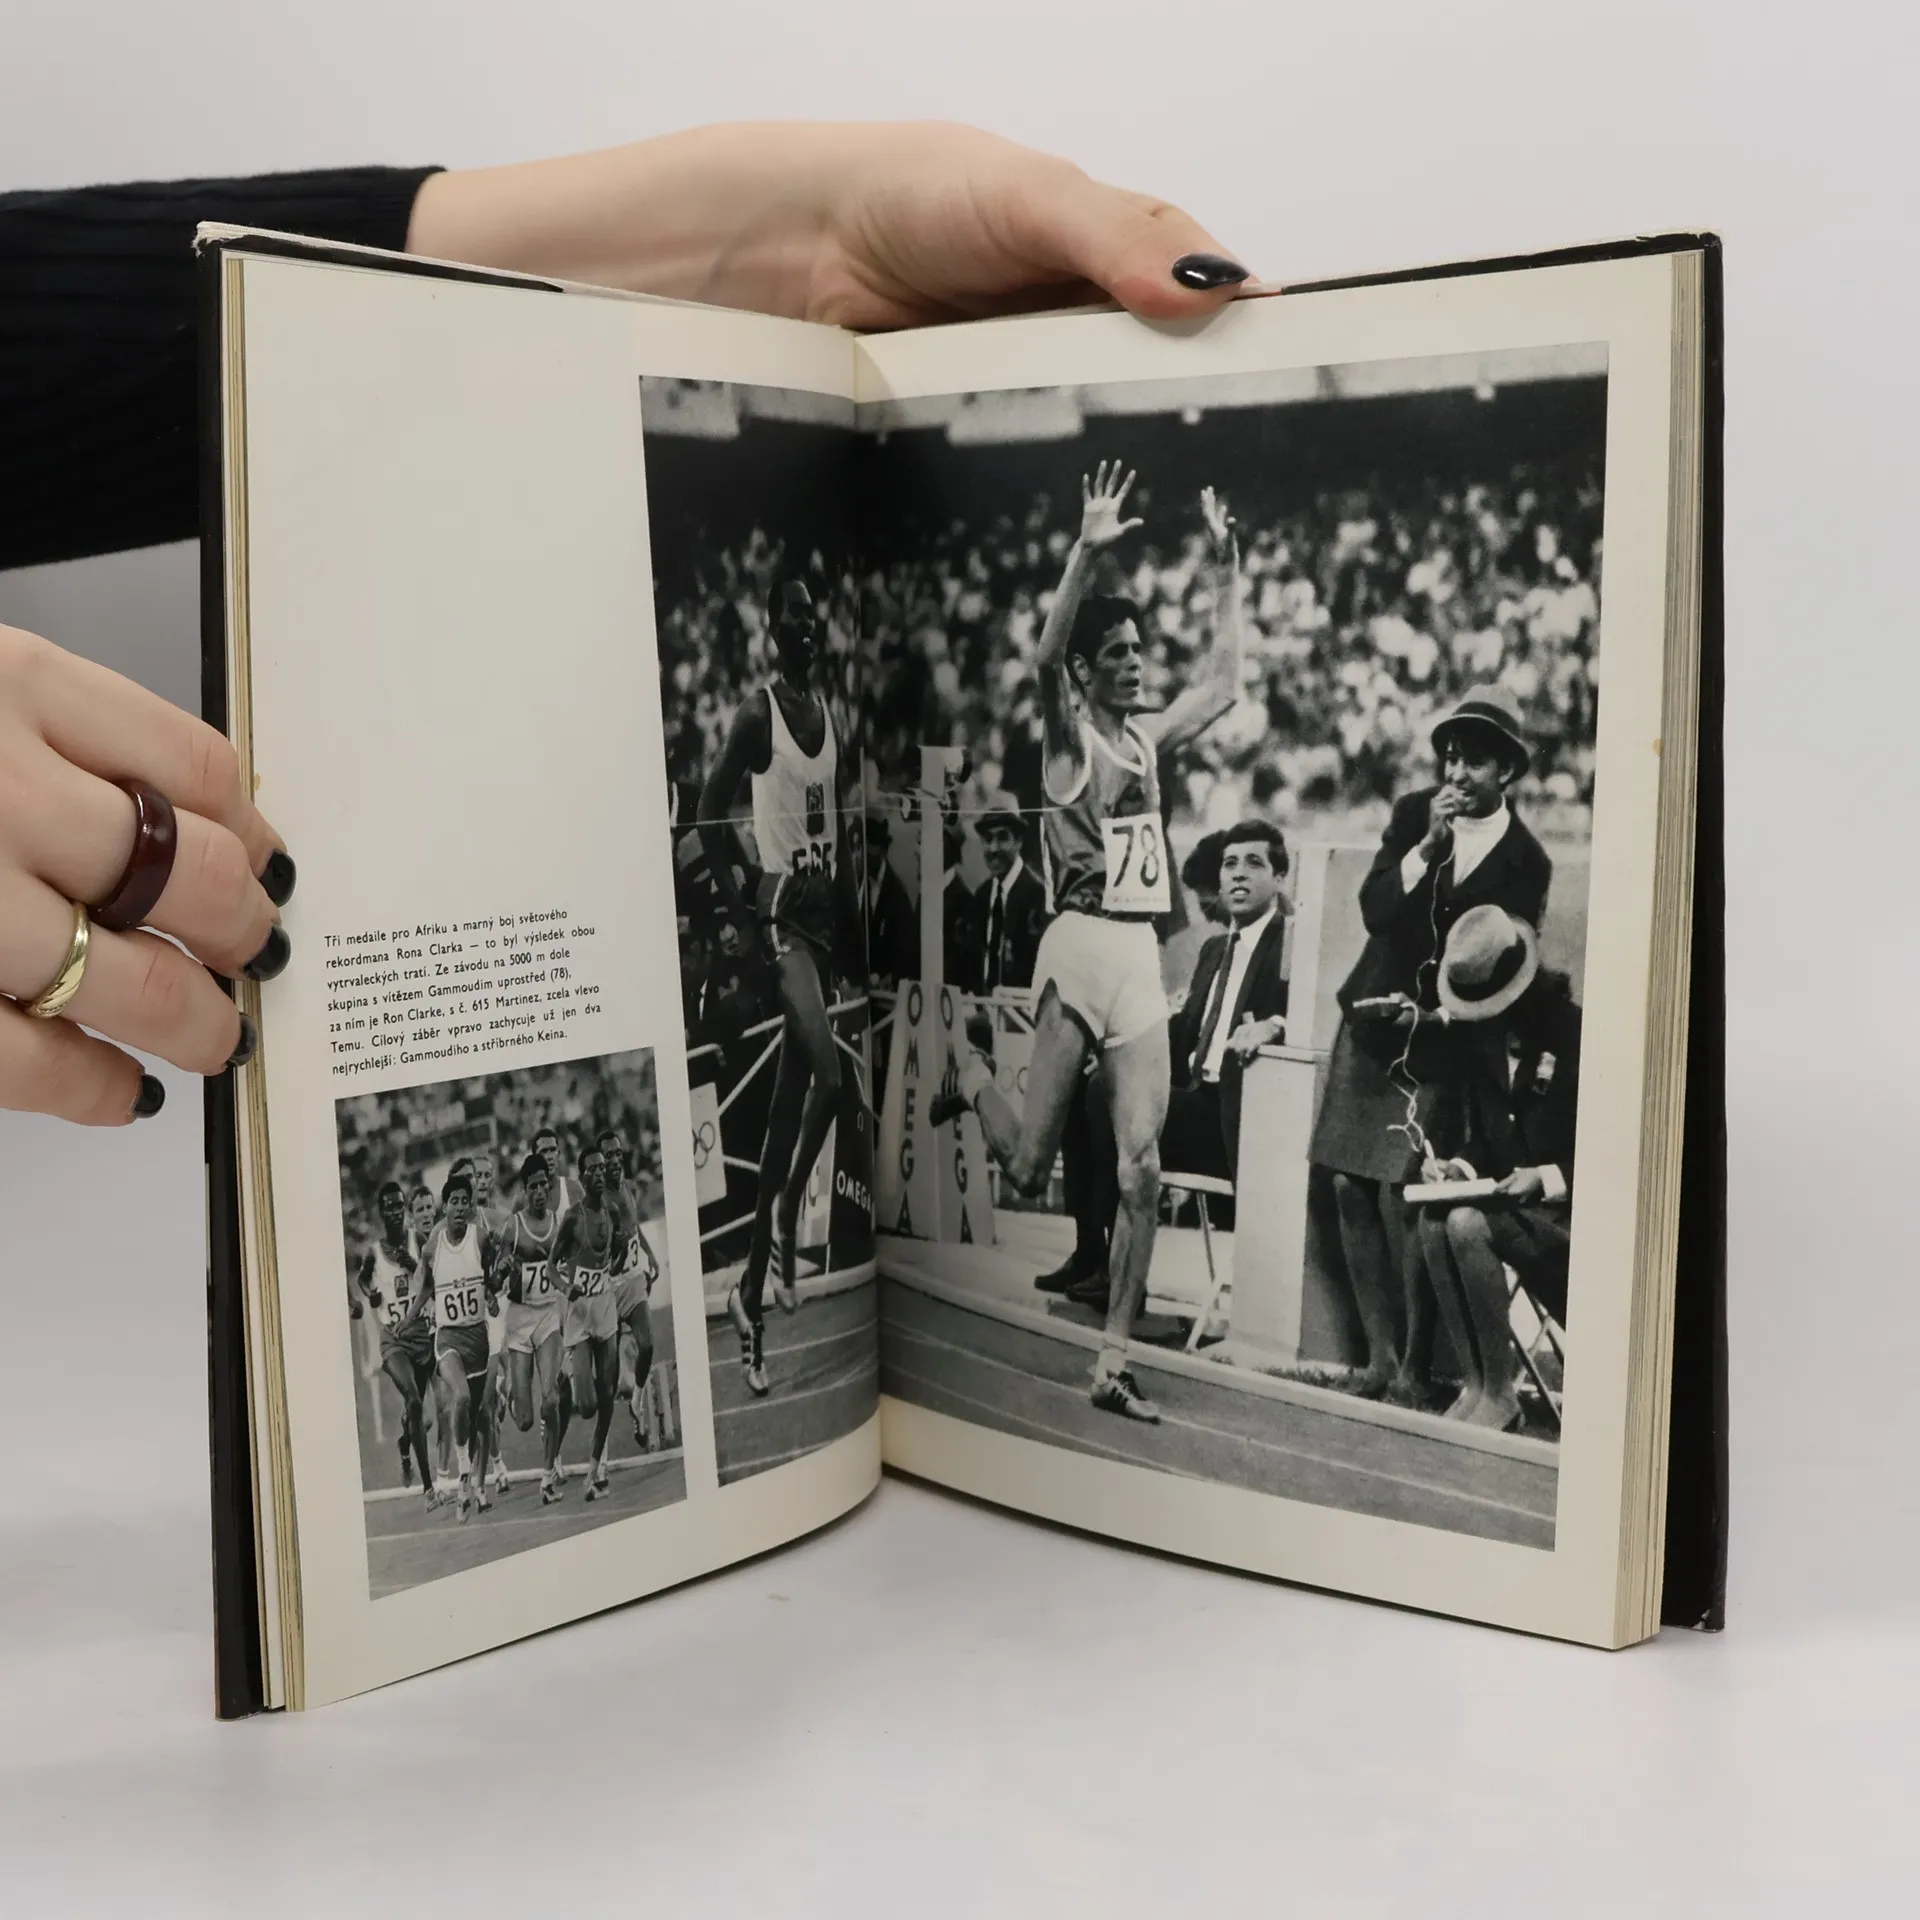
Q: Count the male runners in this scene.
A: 11